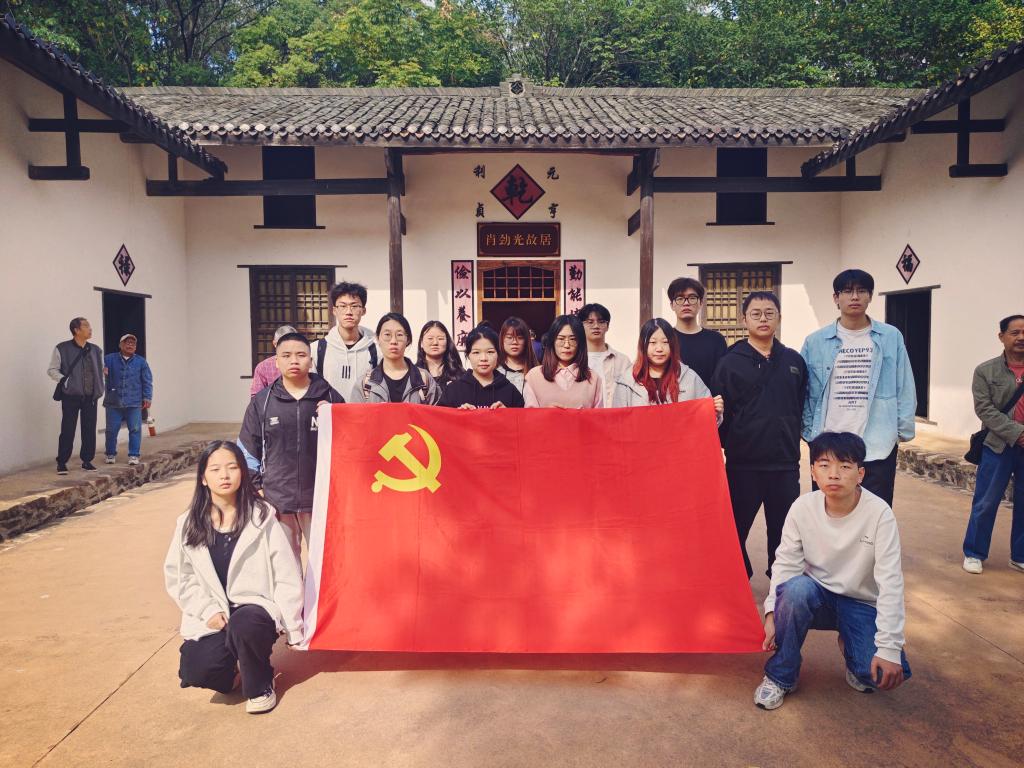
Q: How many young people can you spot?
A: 14